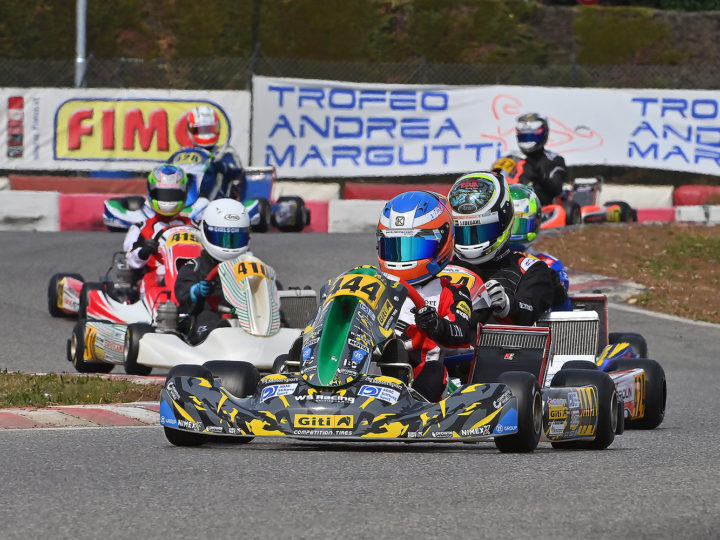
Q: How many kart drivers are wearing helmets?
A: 7